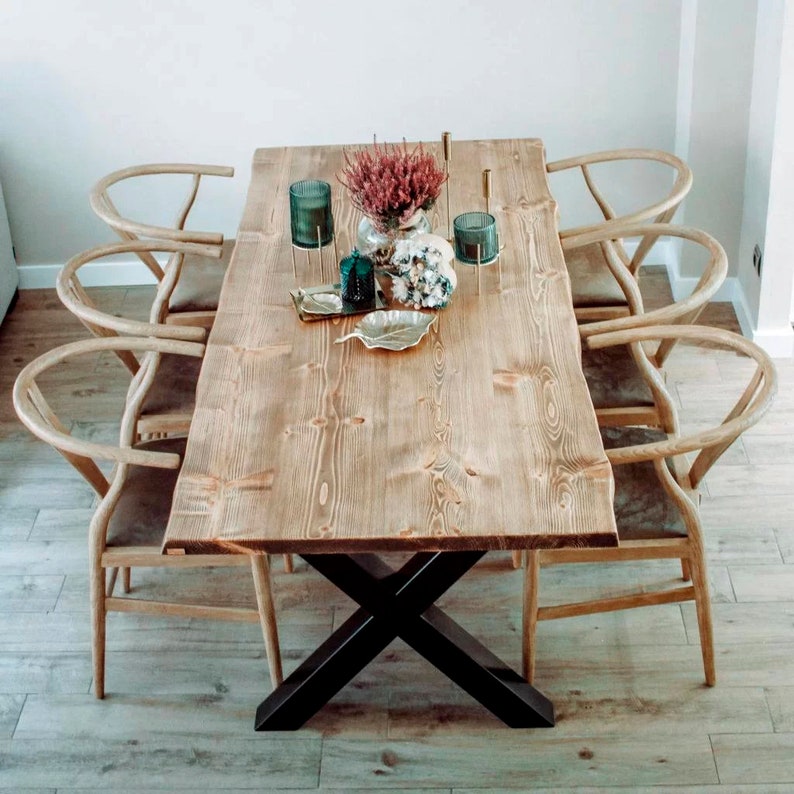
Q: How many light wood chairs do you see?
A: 6